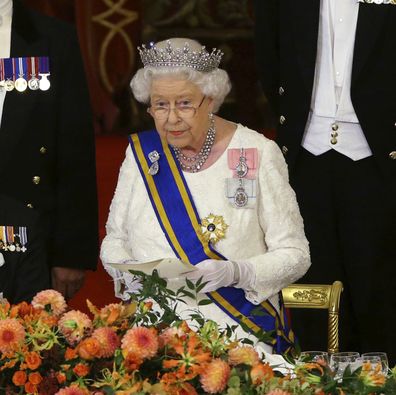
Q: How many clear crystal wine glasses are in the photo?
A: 3